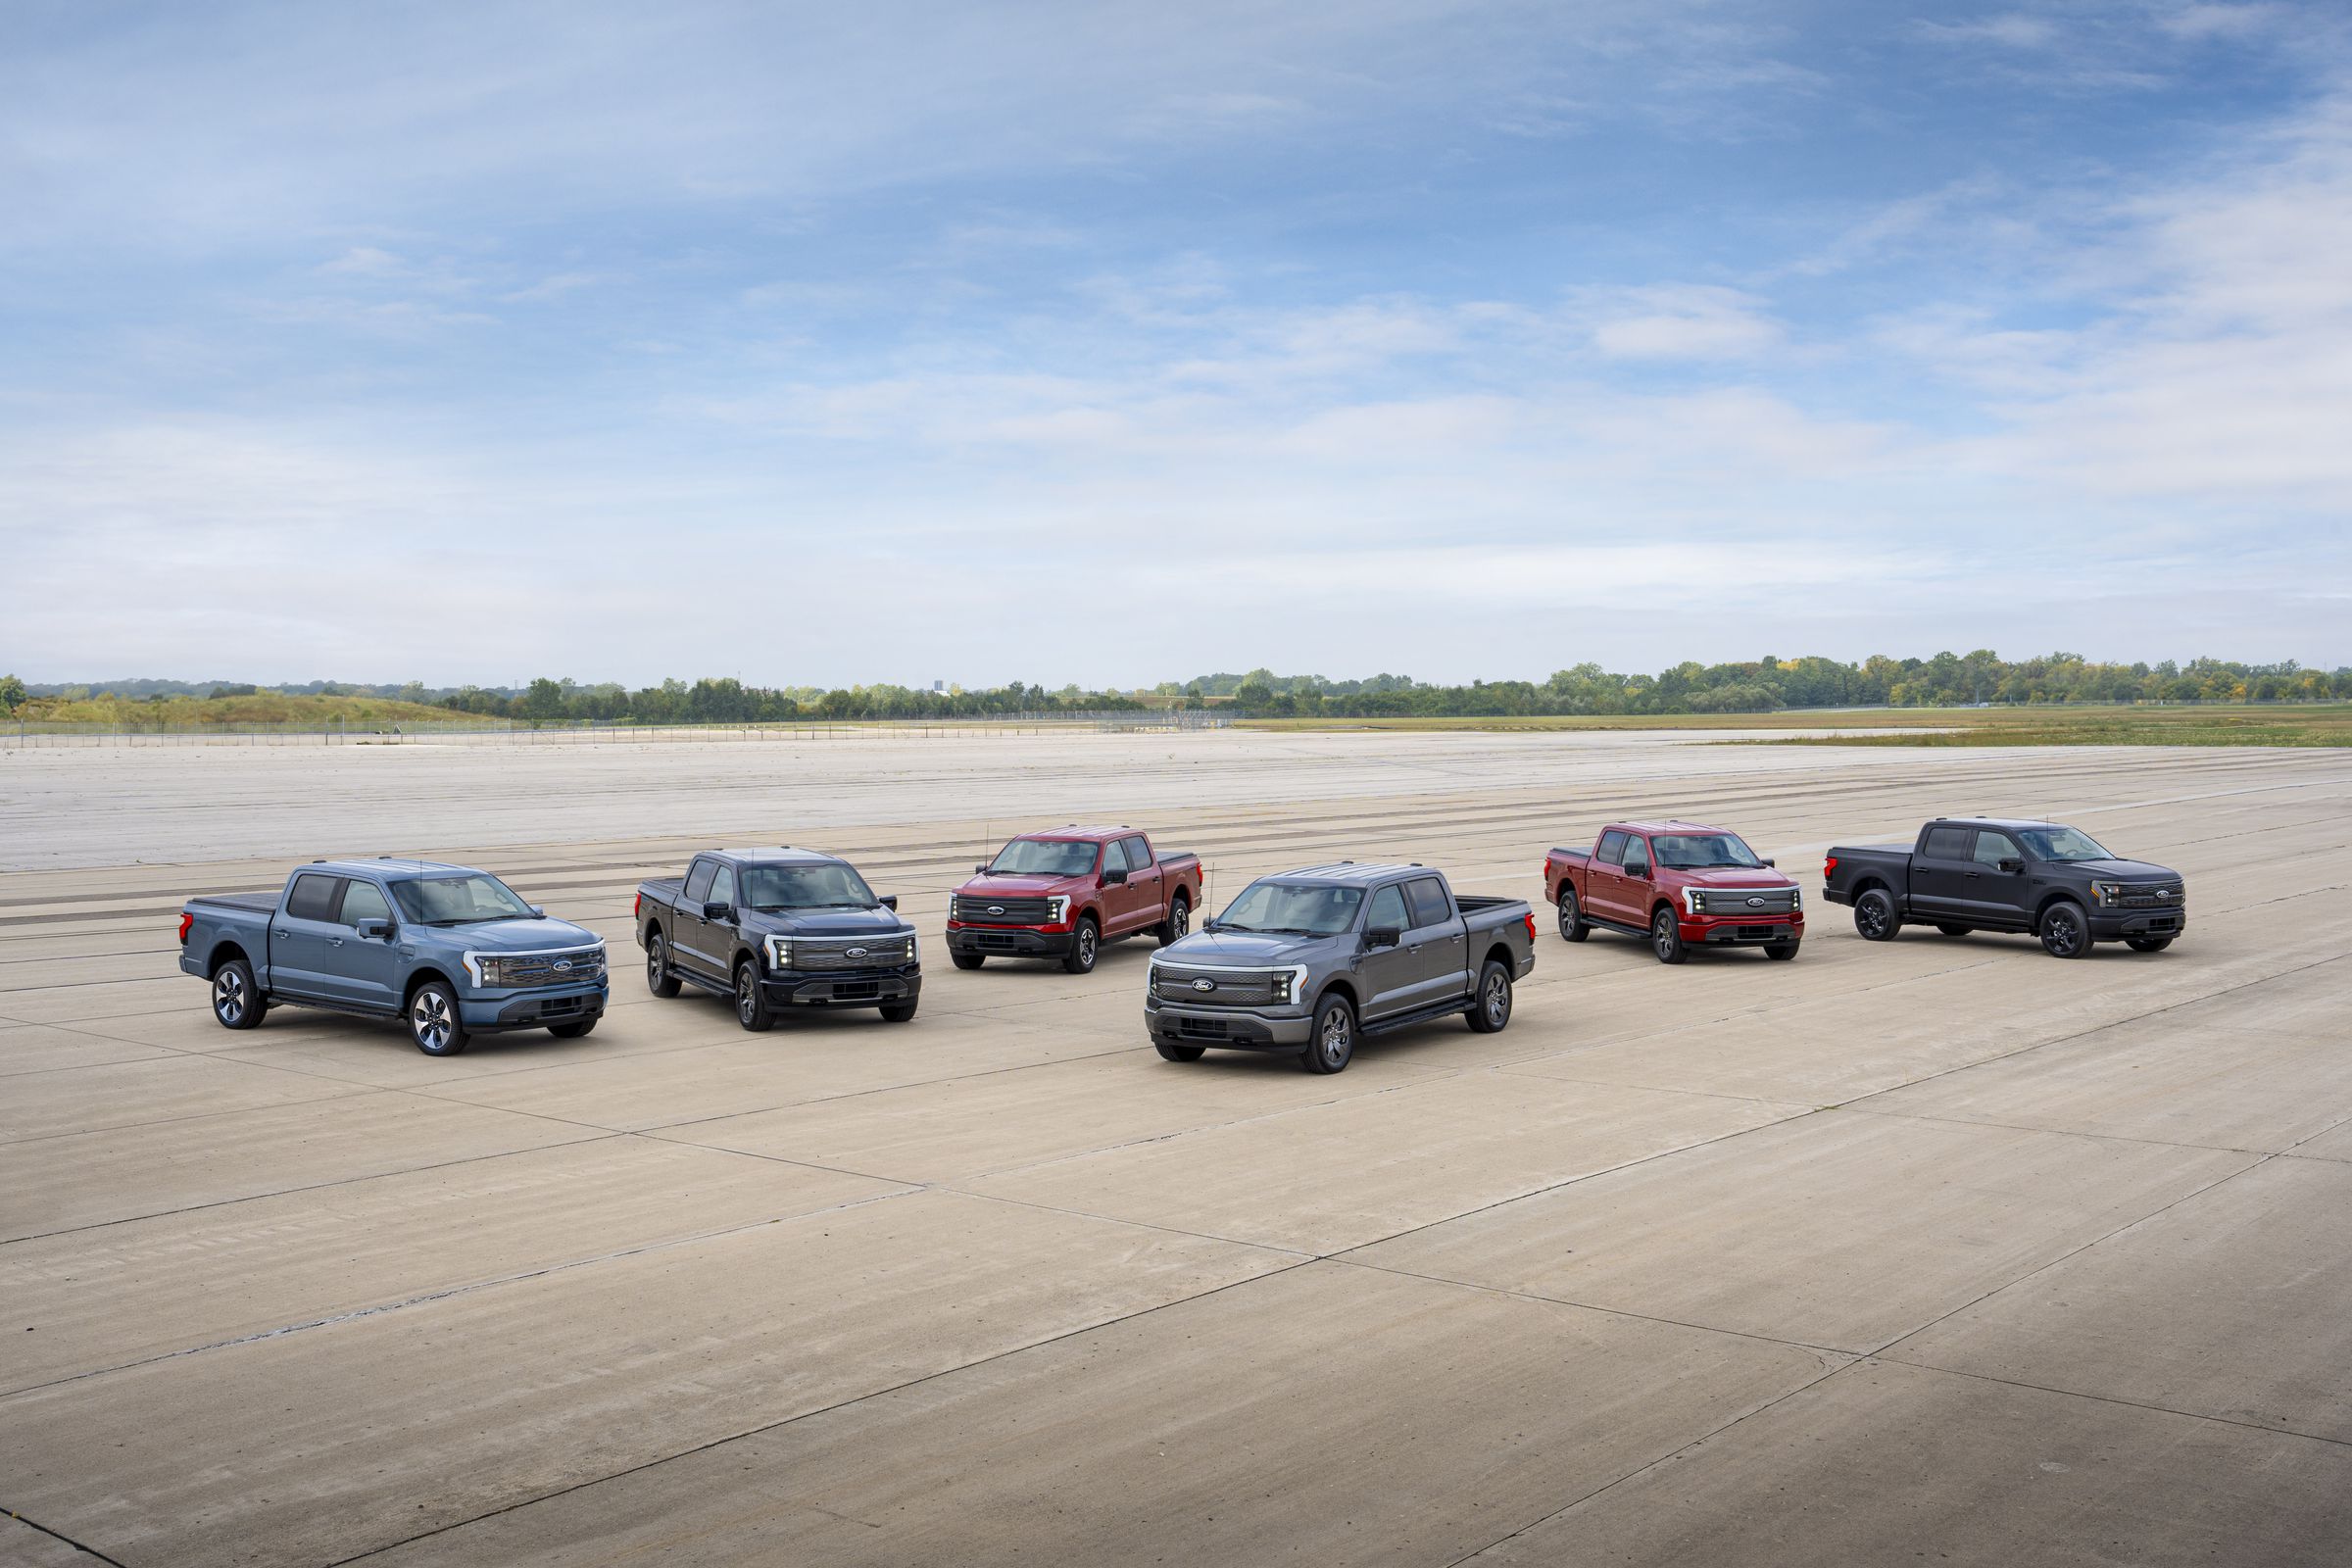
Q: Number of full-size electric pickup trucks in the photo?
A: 6